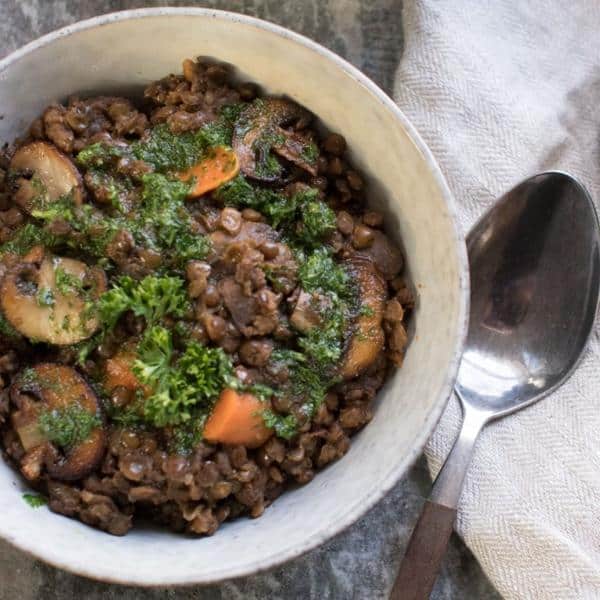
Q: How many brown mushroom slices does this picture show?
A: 5